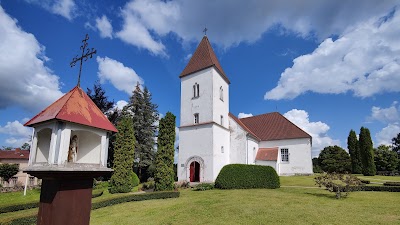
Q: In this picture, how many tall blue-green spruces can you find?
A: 2